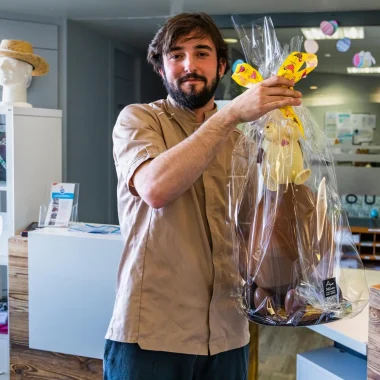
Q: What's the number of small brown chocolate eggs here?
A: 2